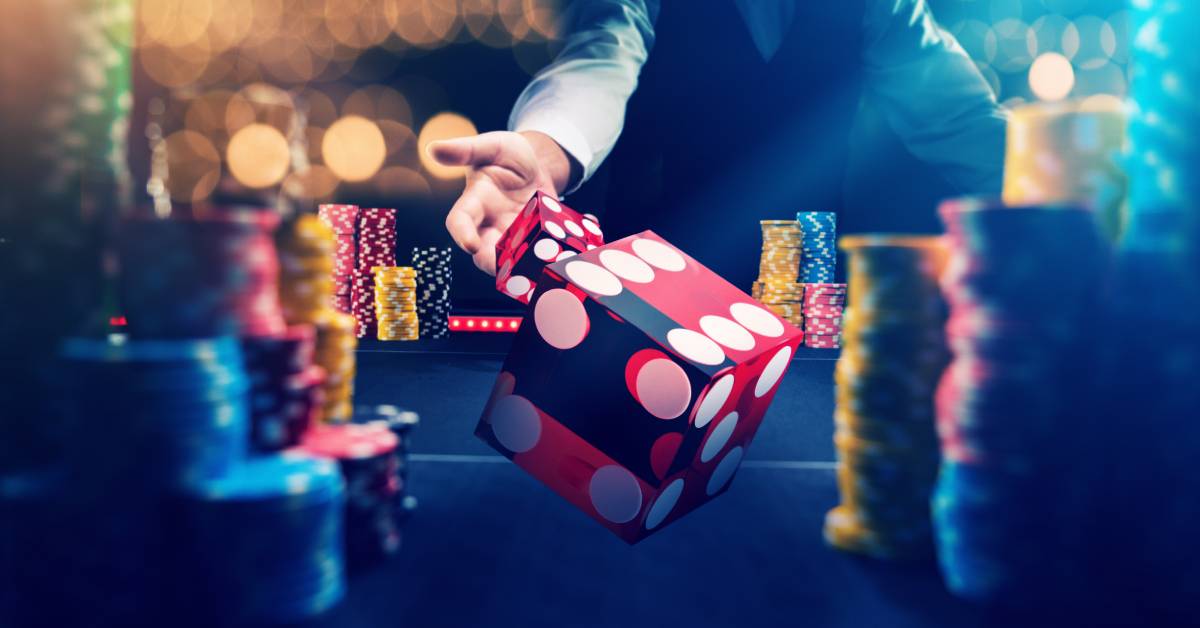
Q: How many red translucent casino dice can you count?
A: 2